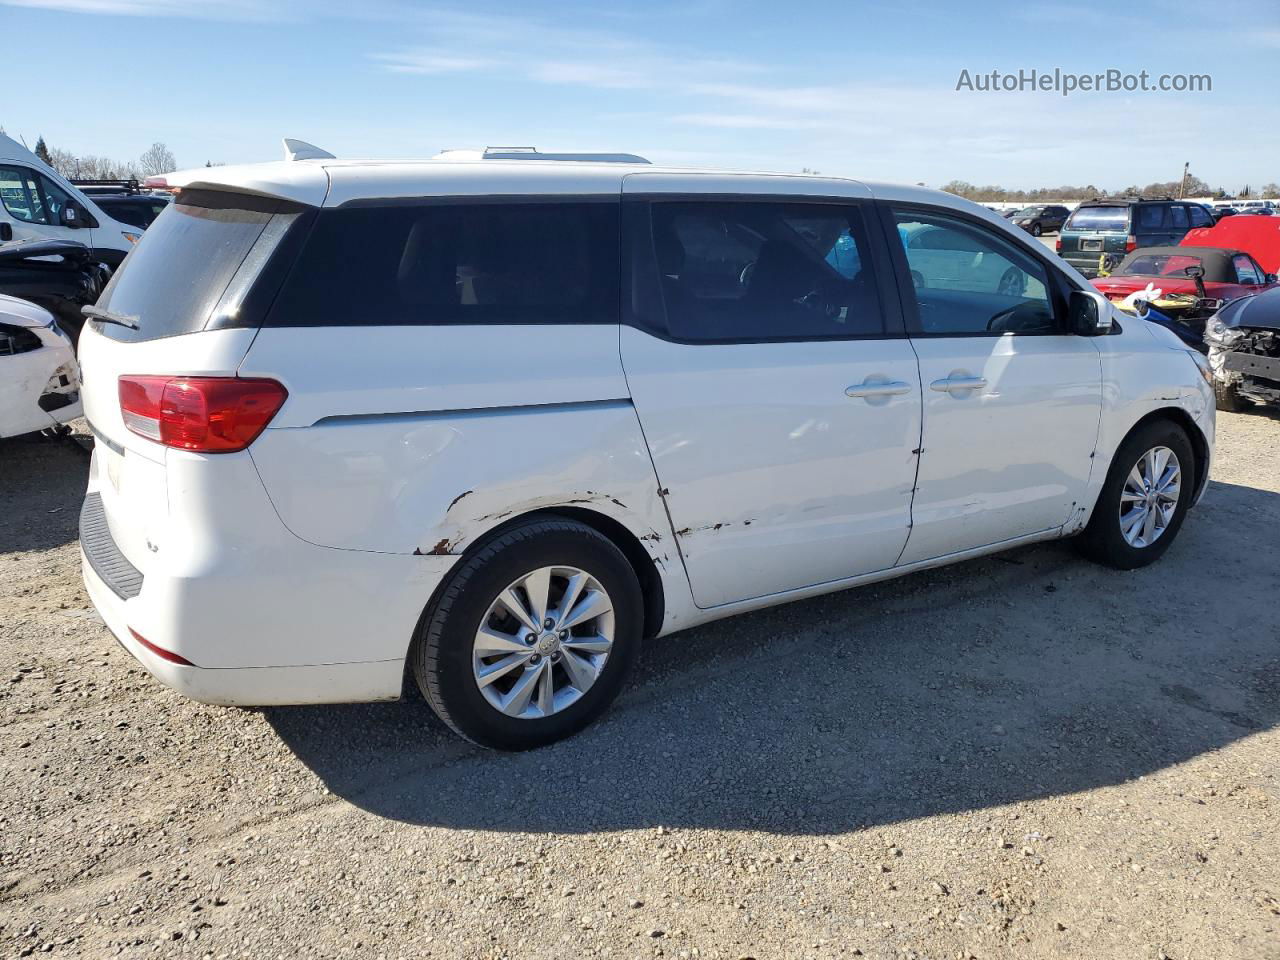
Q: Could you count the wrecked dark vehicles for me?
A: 2